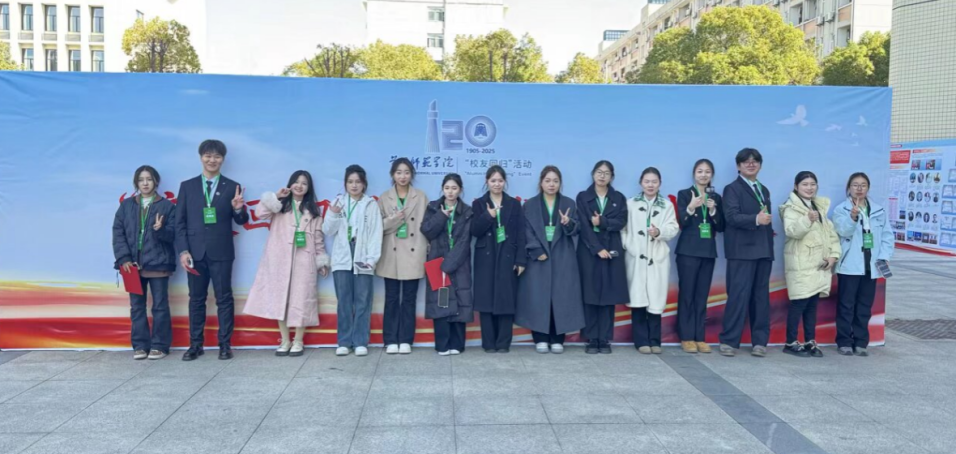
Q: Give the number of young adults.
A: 14